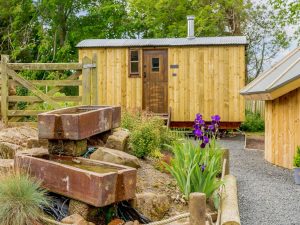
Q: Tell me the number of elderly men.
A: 0